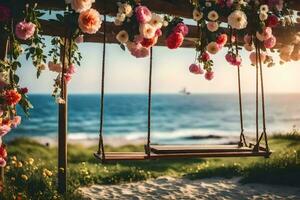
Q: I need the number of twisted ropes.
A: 5